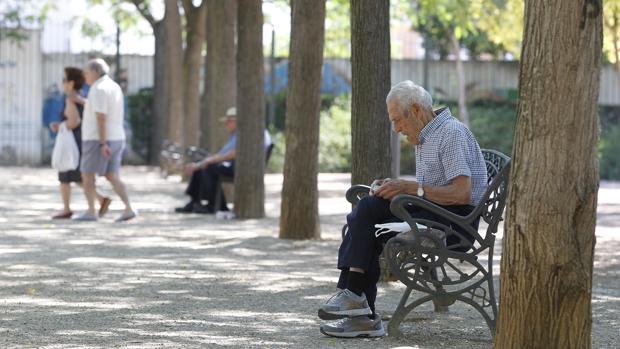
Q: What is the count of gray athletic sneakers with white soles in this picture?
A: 2